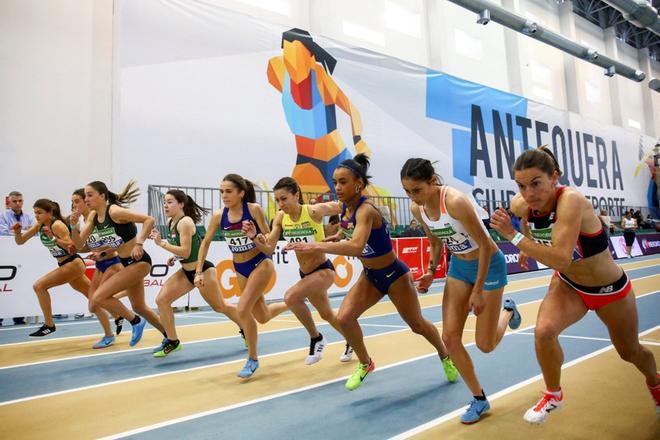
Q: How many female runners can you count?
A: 9